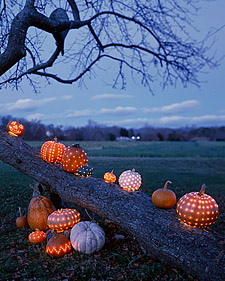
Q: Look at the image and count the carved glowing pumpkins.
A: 10